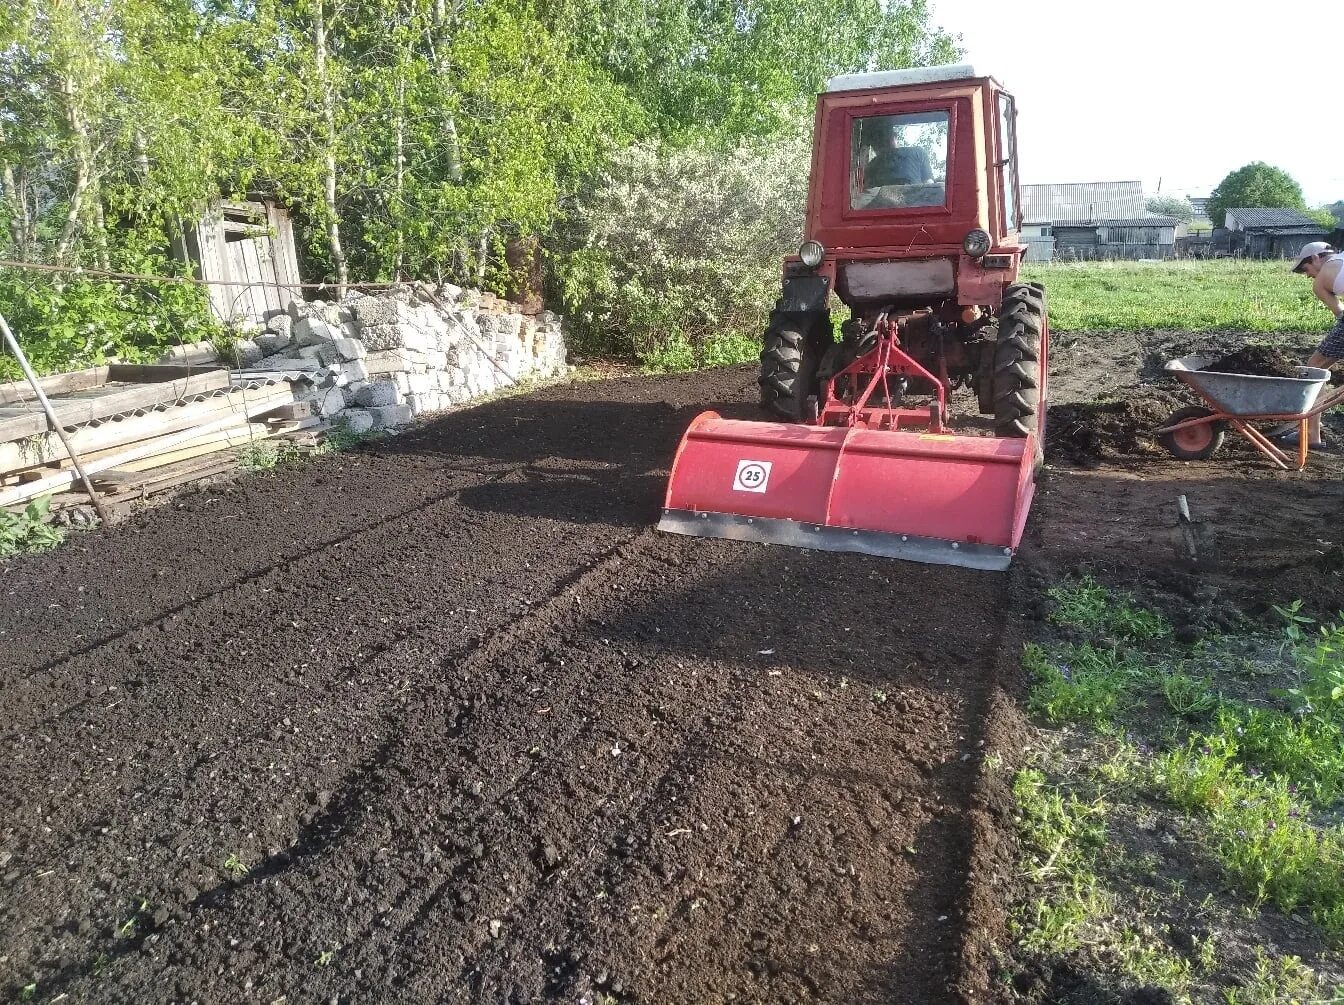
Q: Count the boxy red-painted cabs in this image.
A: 1